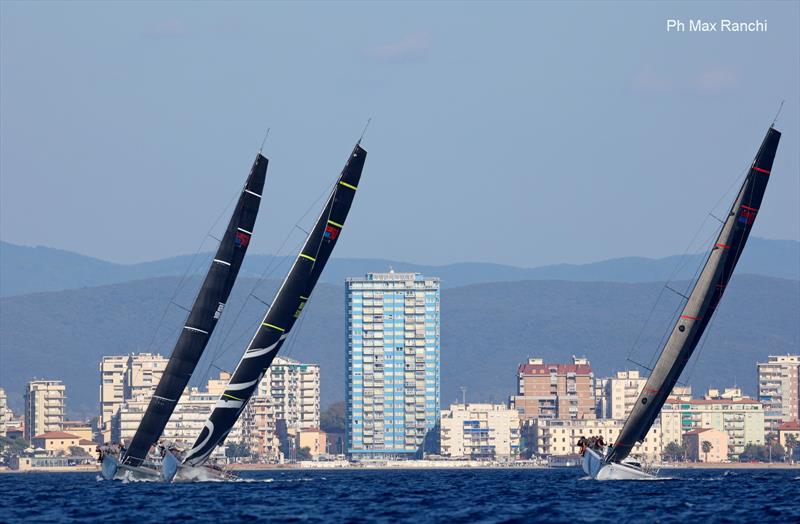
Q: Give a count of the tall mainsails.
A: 3